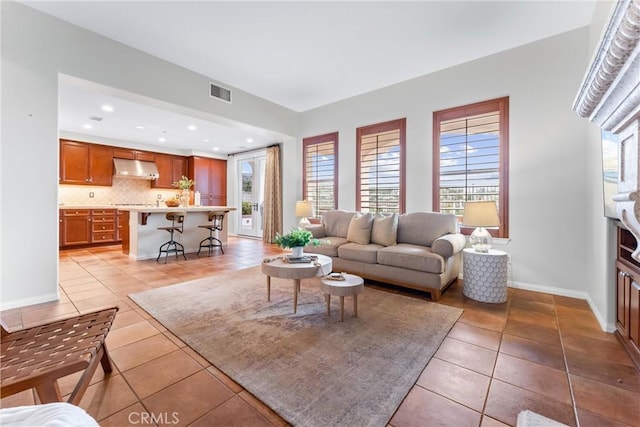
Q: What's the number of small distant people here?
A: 0